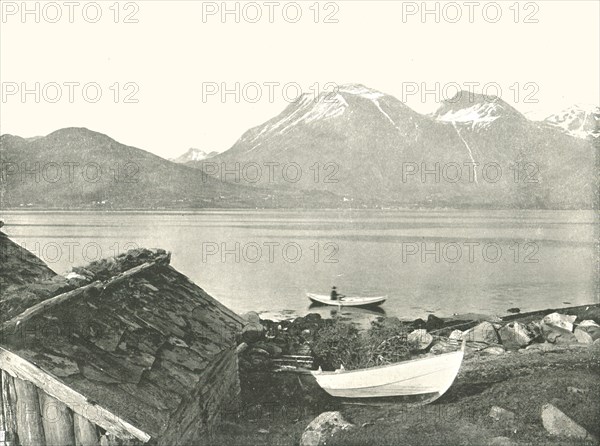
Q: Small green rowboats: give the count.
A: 0